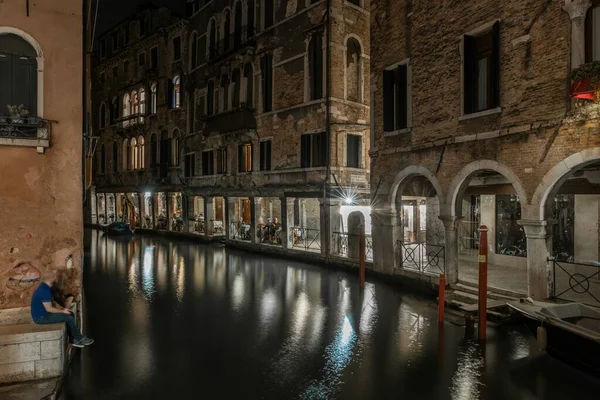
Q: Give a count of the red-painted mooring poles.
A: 3